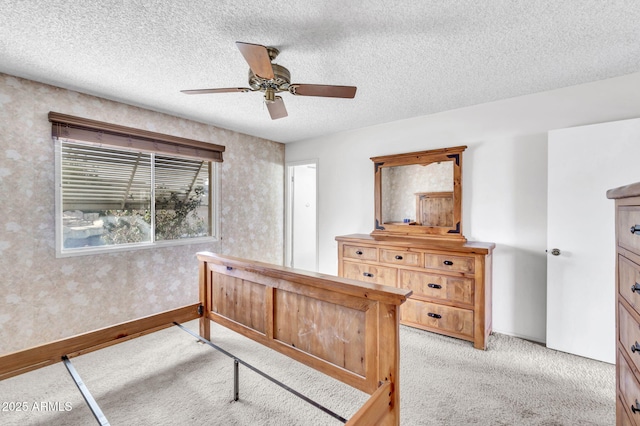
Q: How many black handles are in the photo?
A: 10